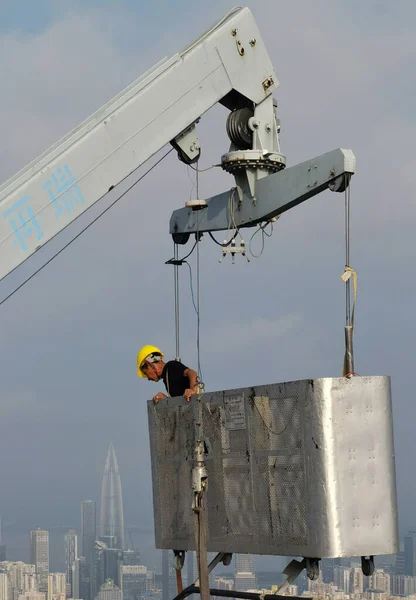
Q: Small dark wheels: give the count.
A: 4